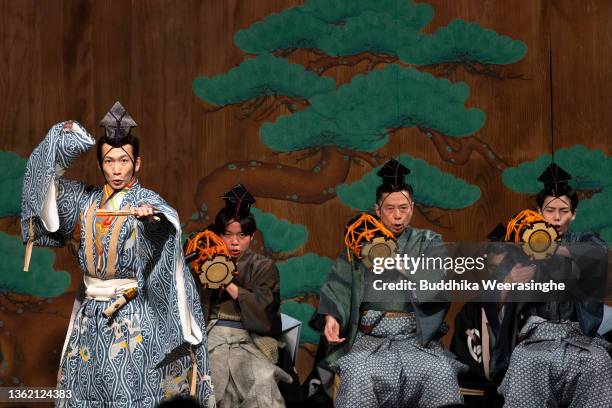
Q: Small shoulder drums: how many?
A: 3